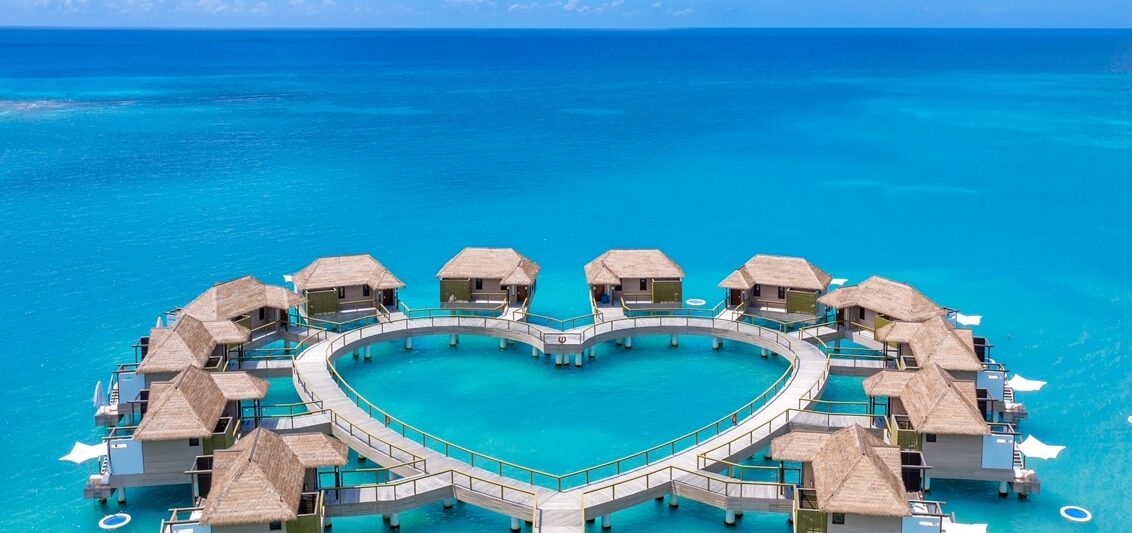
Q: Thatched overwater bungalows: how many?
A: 12